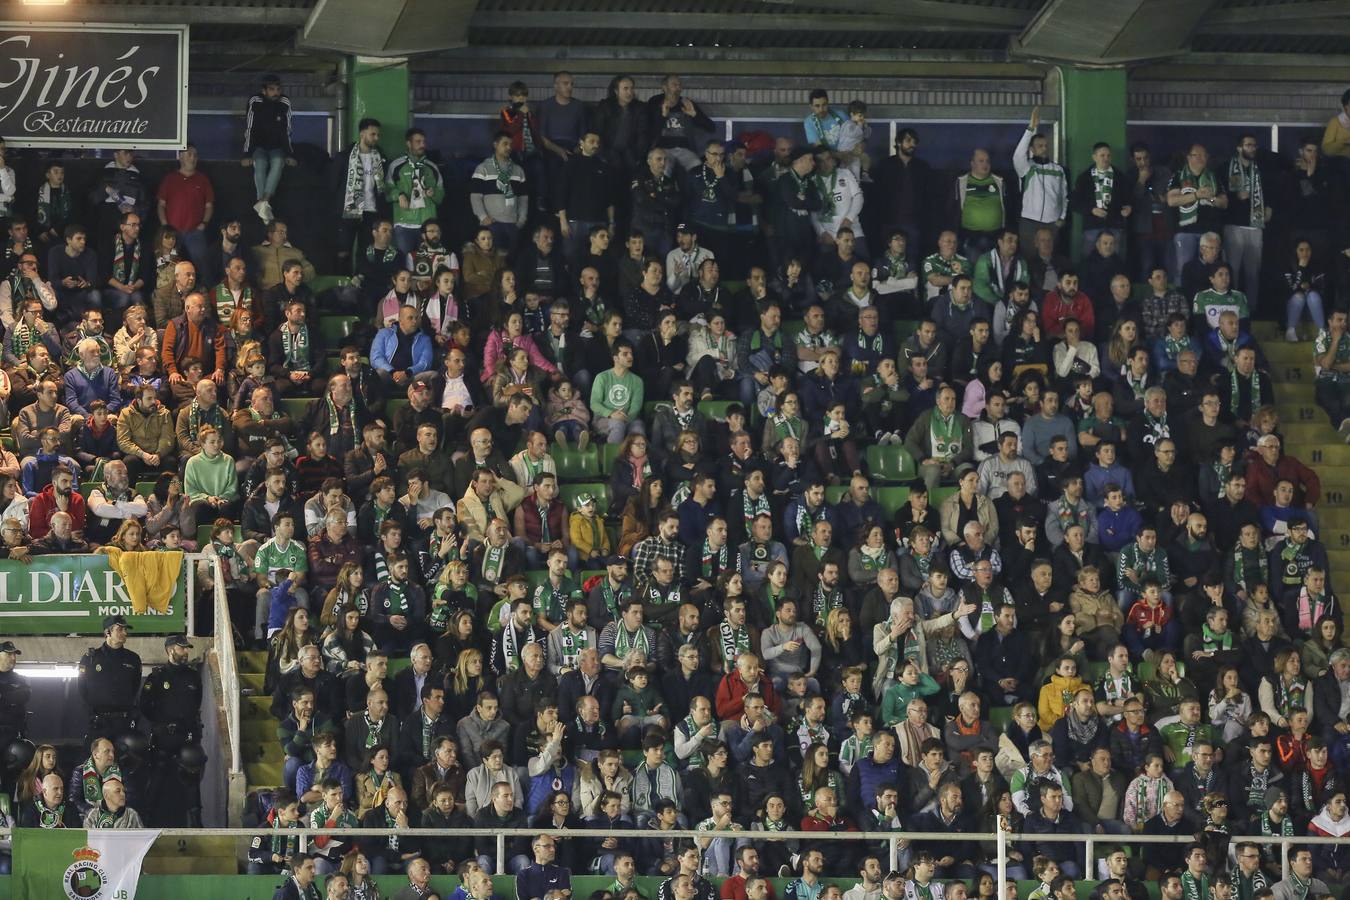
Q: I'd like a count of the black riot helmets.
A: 3